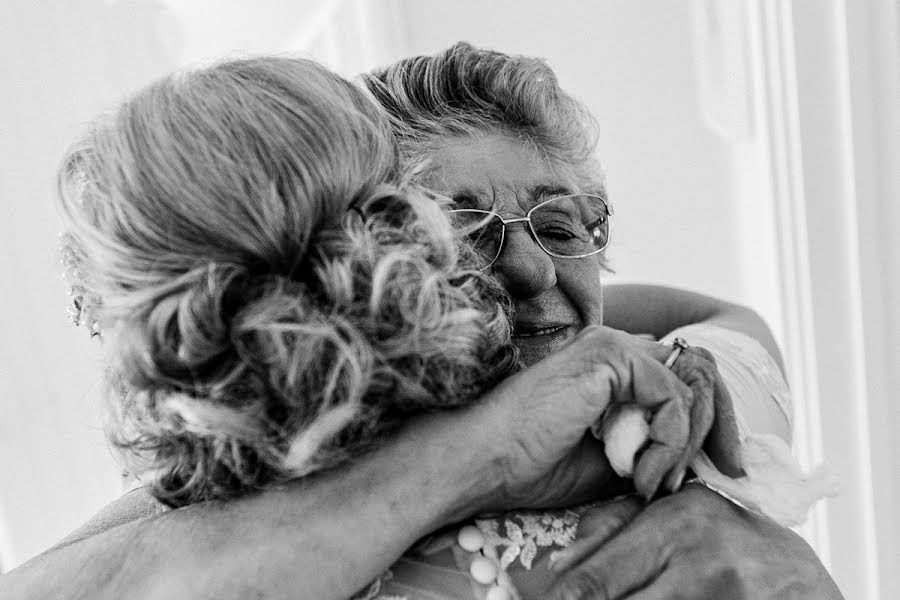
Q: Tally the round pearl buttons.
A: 3